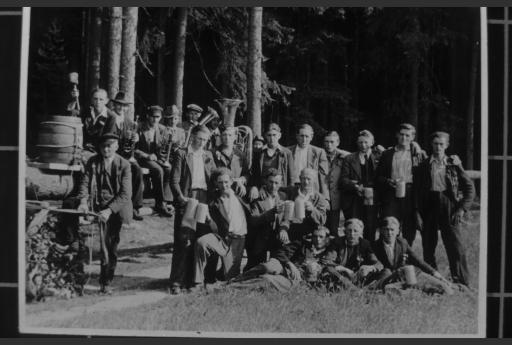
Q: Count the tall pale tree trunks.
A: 5